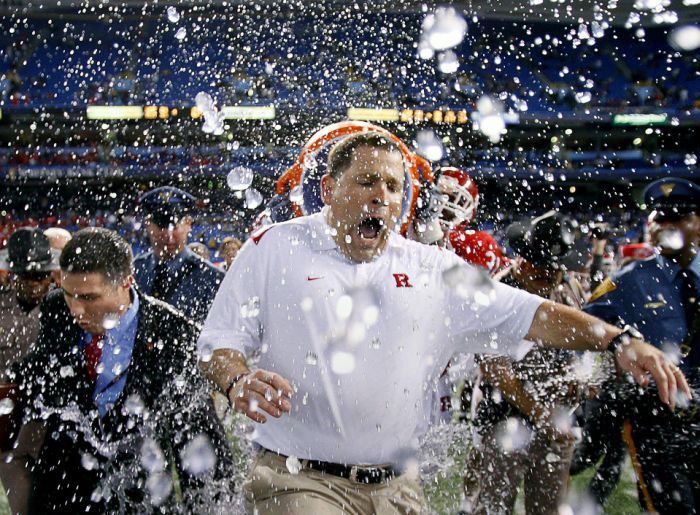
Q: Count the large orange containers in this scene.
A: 1